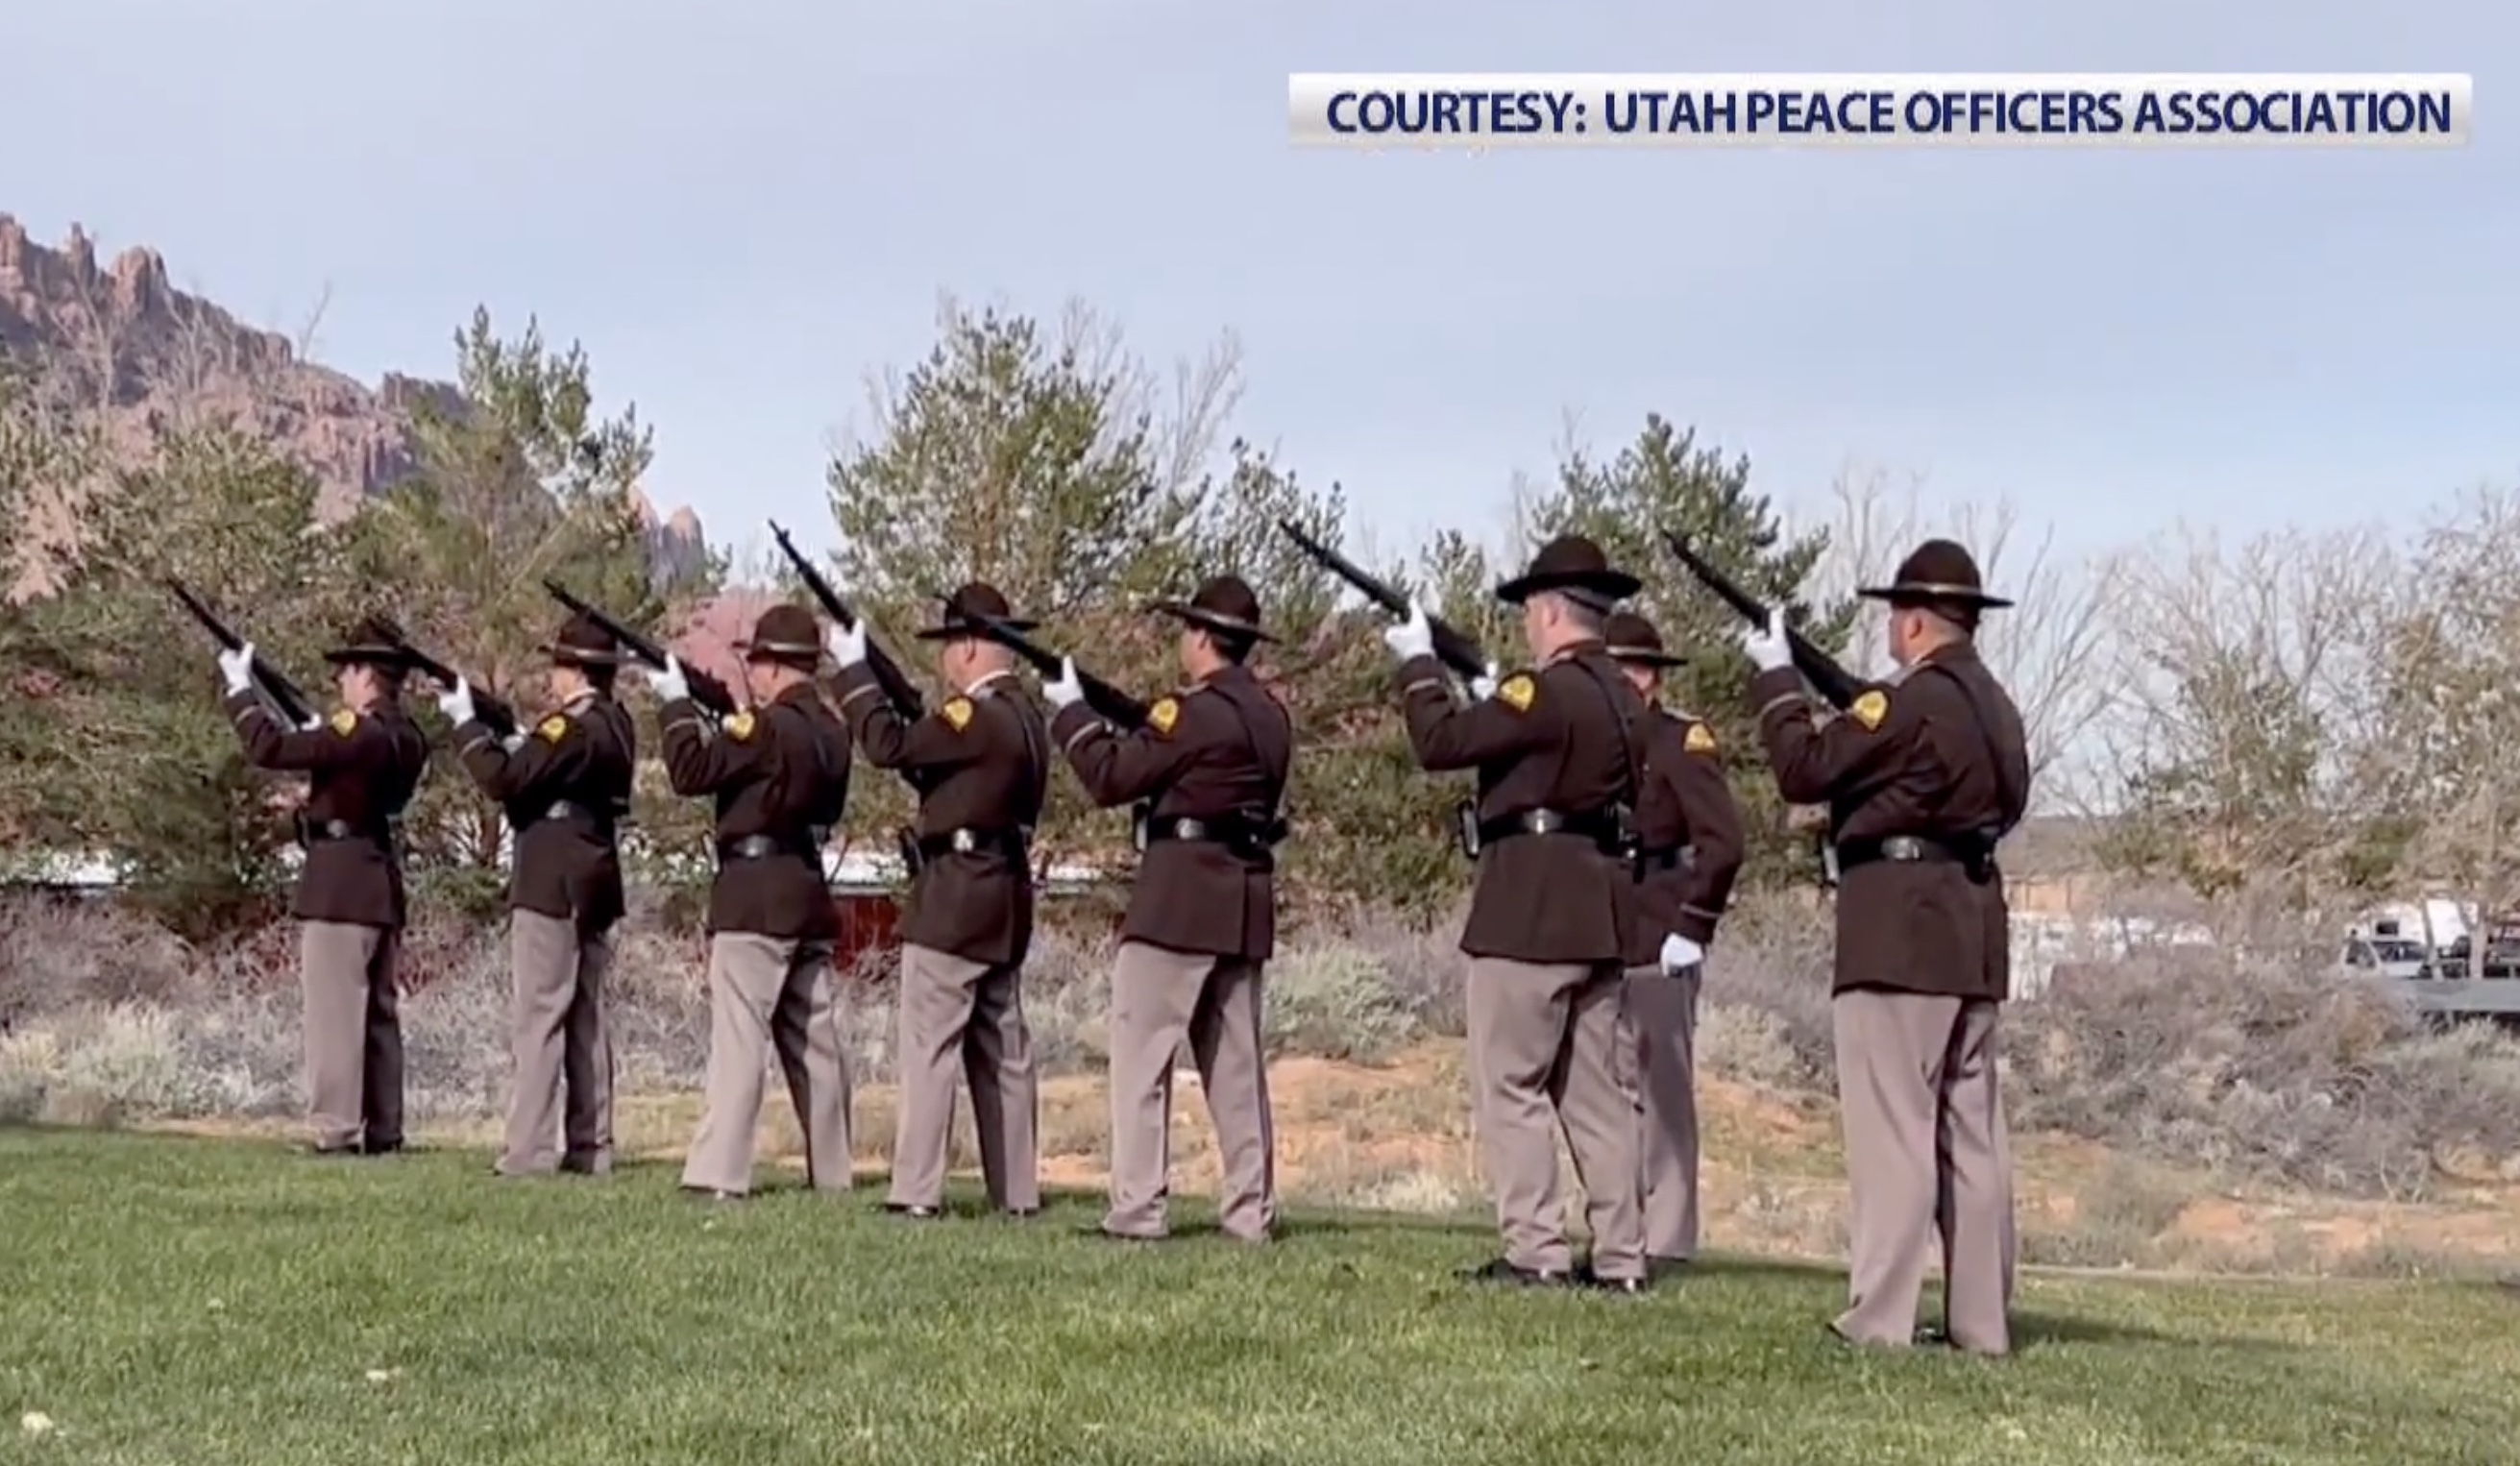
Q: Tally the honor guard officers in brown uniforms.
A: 8